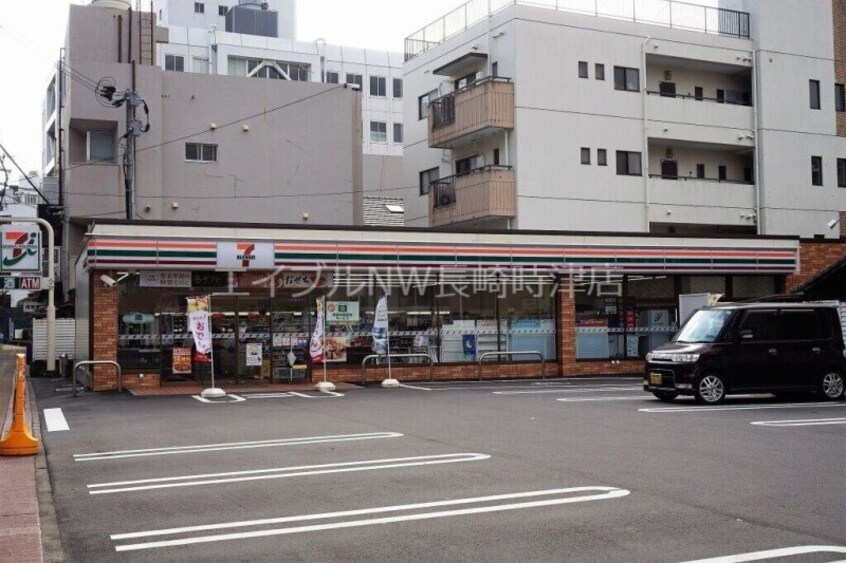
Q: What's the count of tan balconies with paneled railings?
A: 2